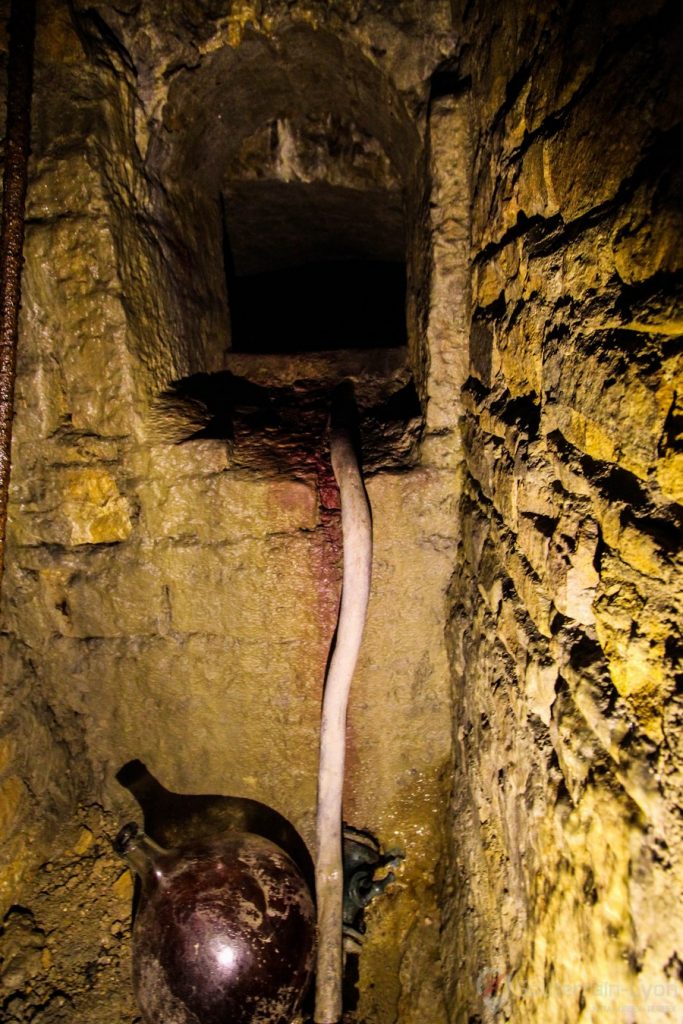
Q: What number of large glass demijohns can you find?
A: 1